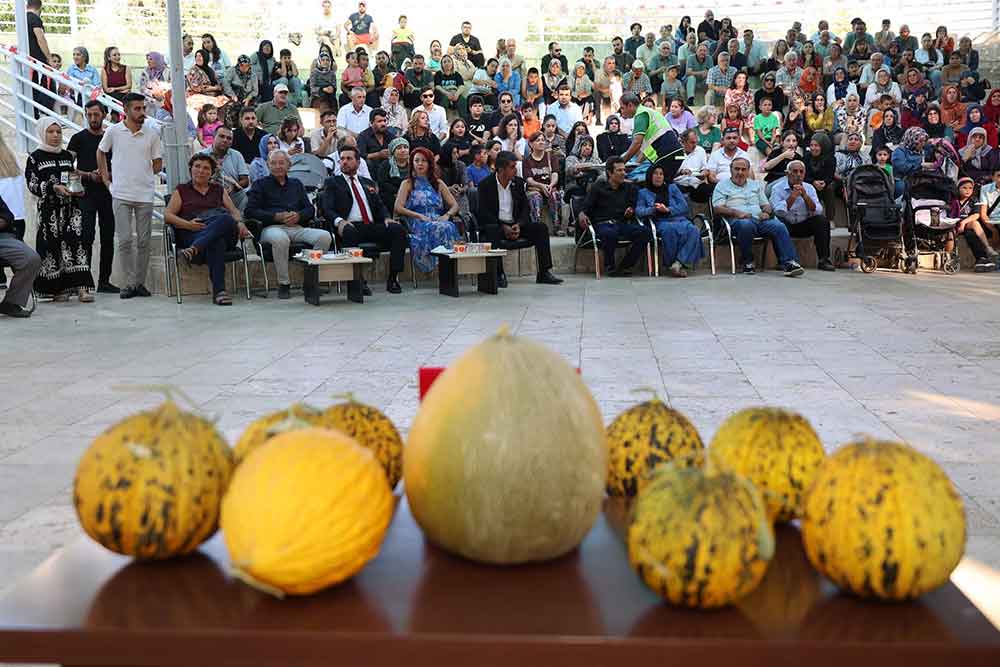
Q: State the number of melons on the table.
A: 9